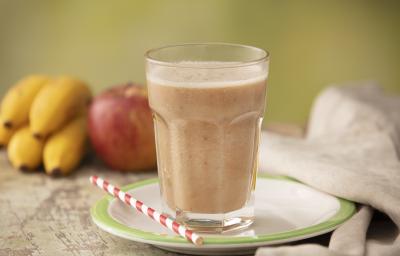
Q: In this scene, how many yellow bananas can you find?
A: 5